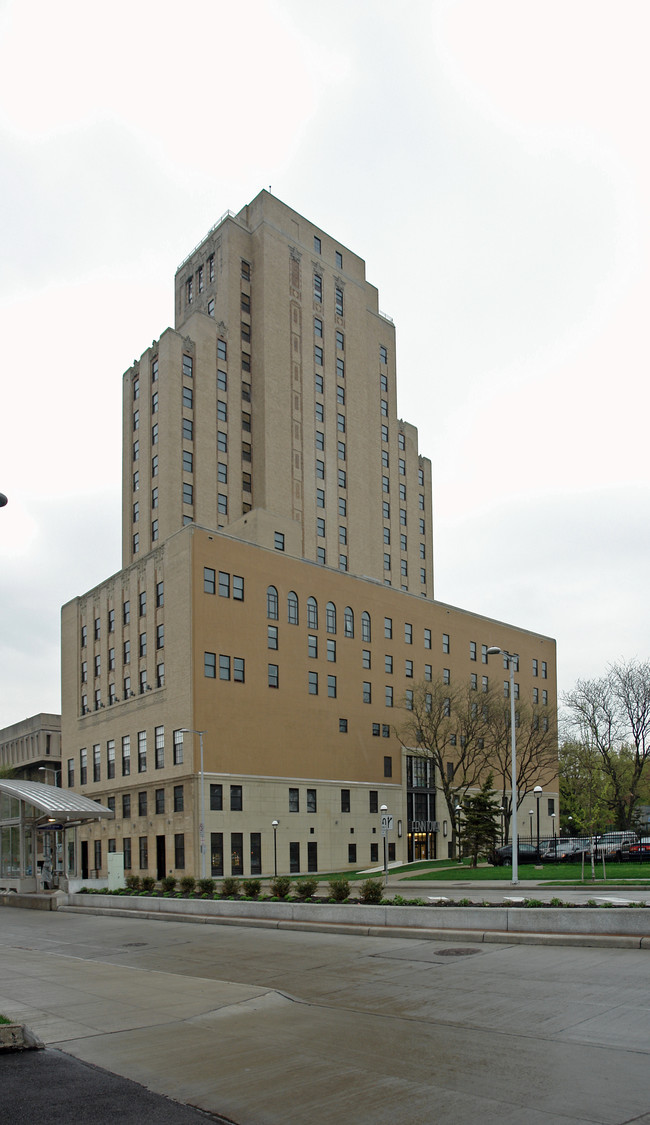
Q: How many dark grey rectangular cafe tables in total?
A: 0